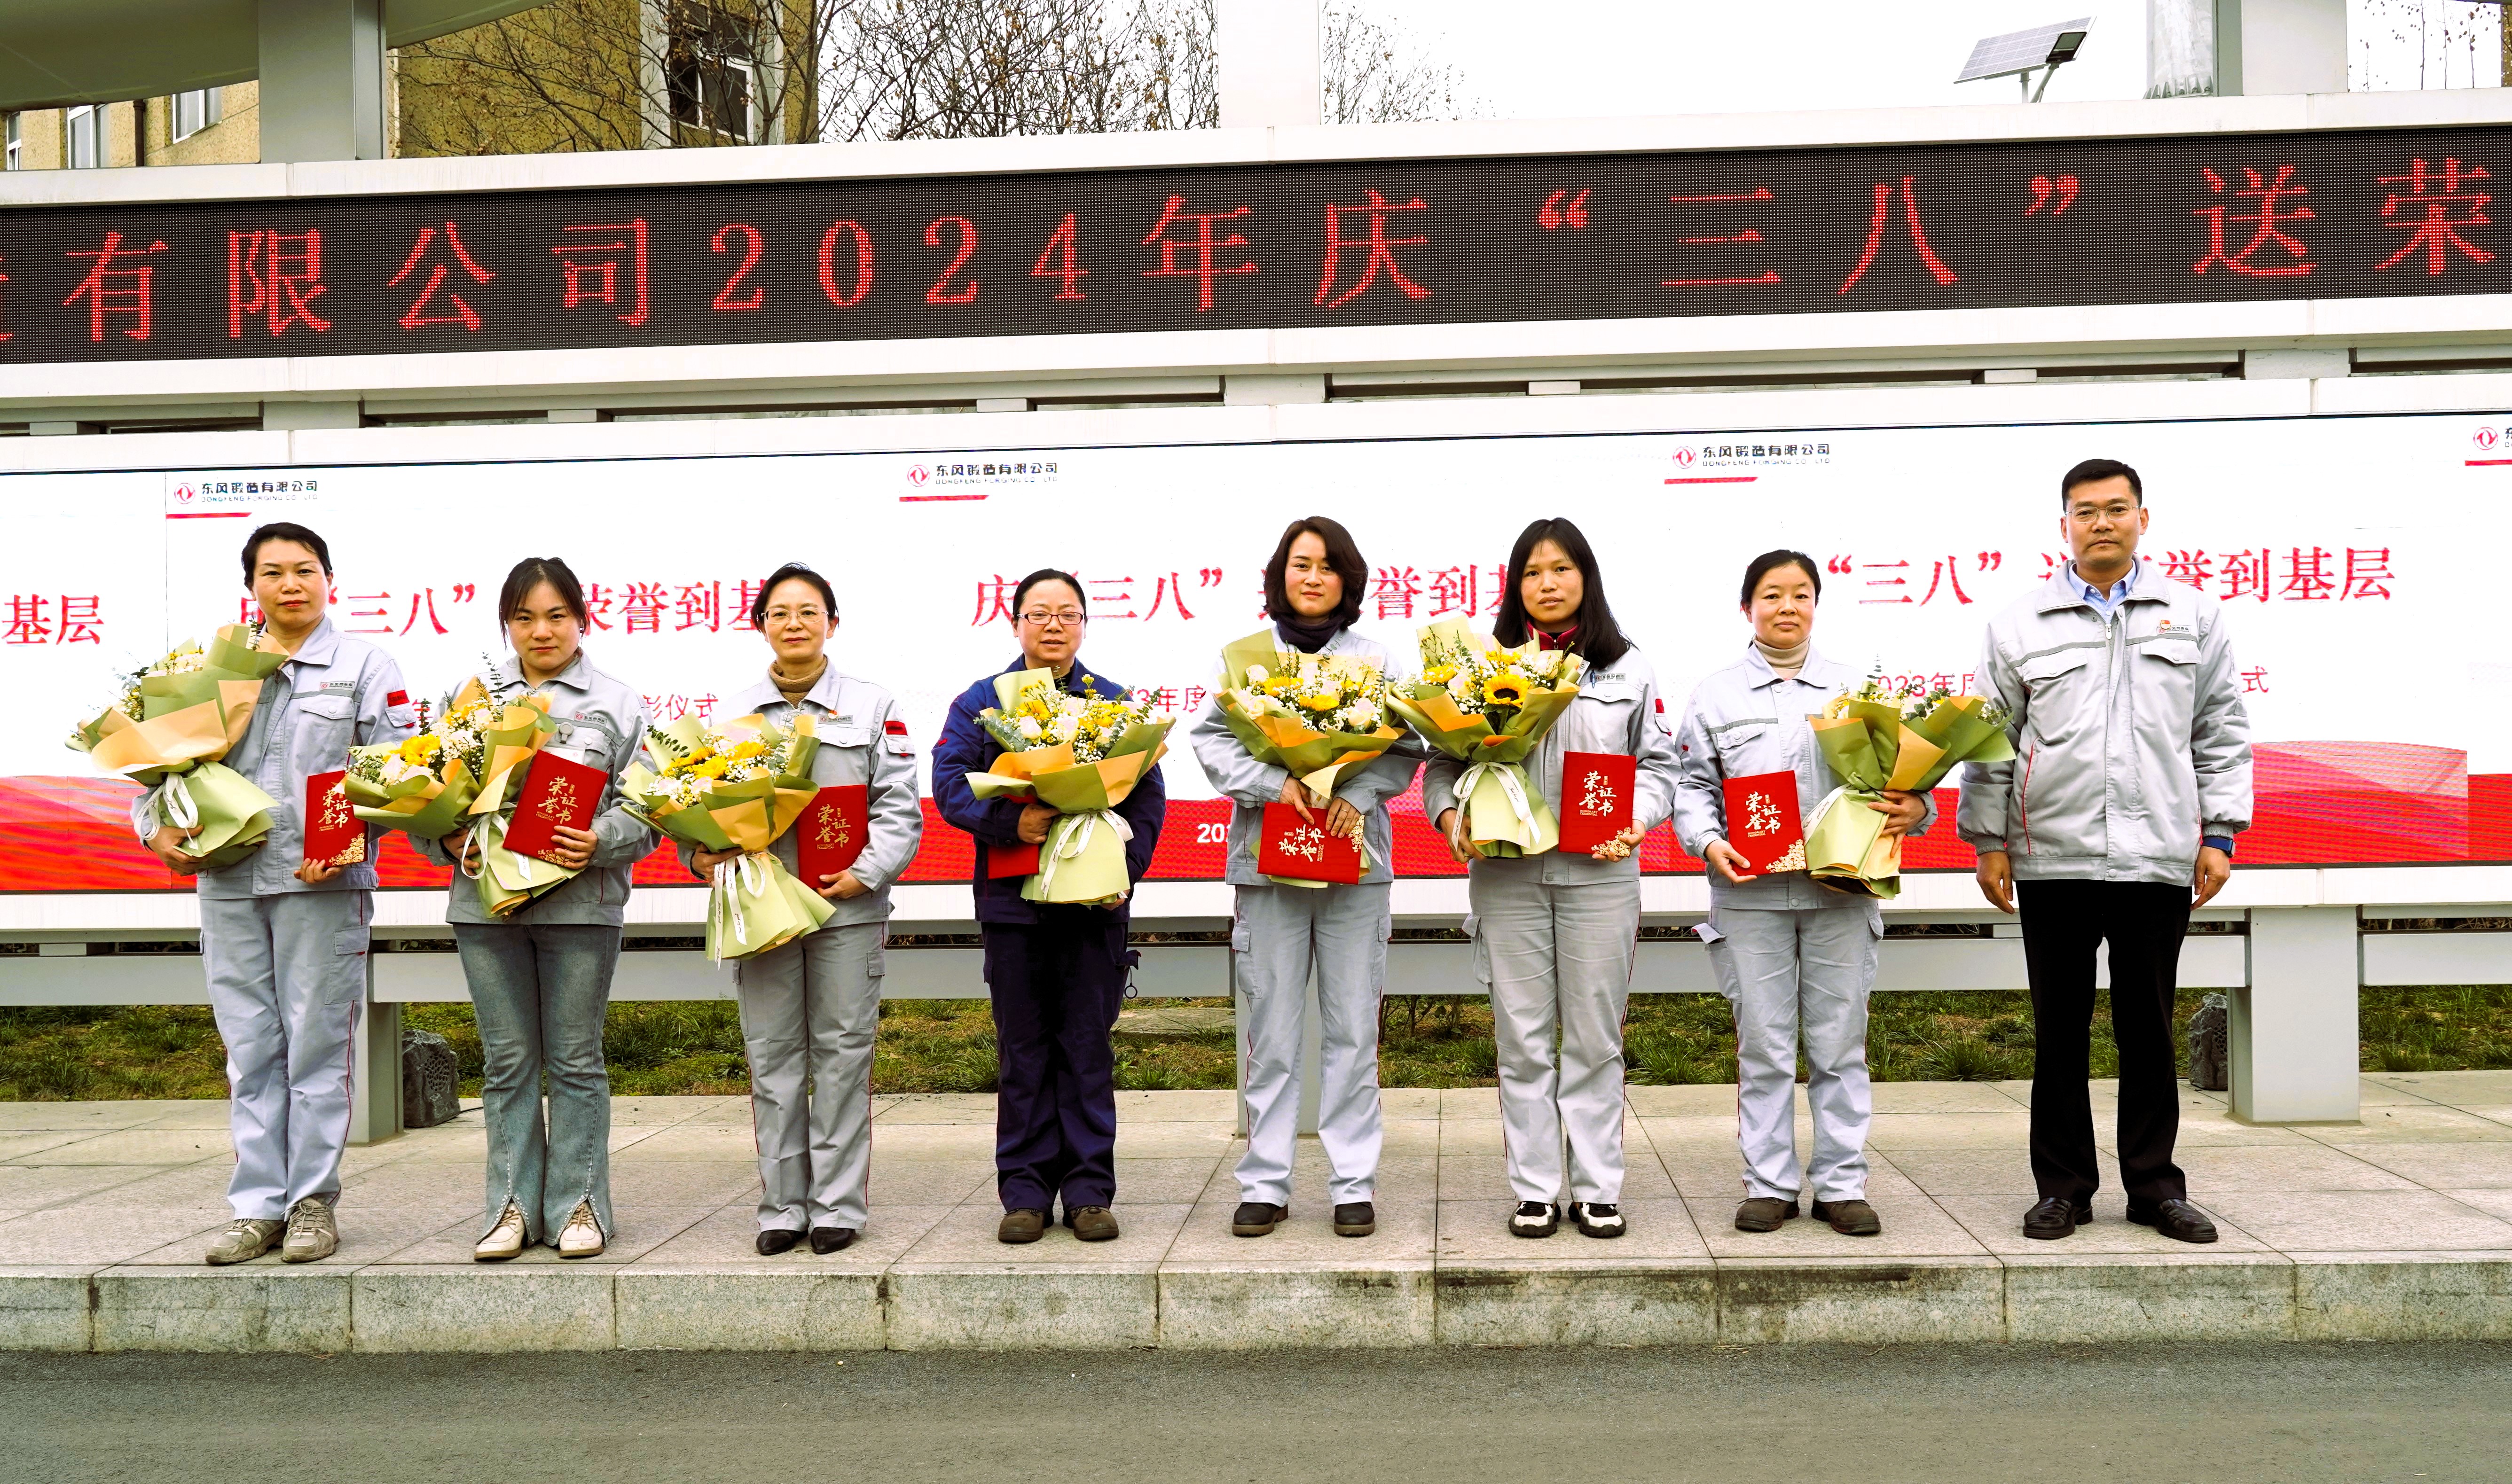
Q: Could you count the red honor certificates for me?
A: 7